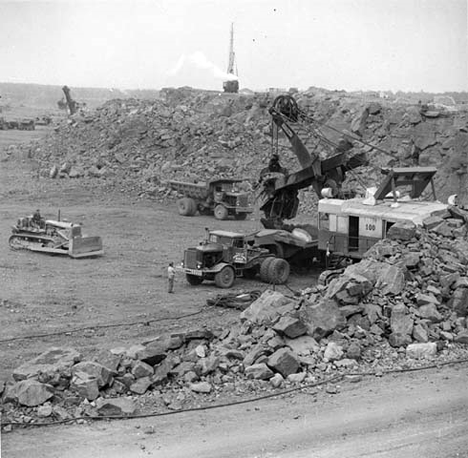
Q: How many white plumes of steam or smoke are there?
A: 1